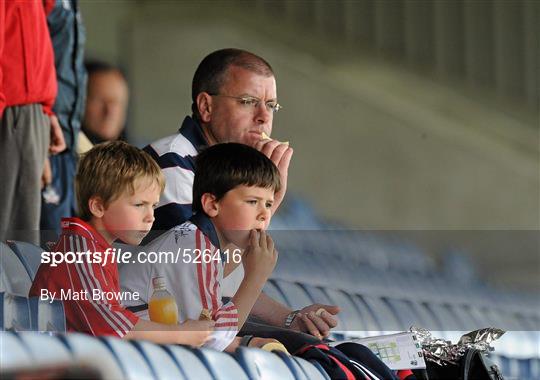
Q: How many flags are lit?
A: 0